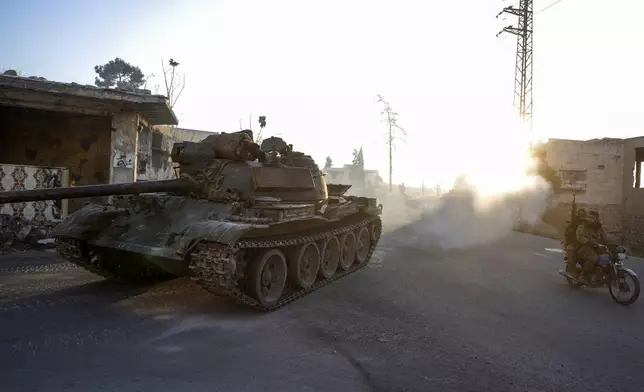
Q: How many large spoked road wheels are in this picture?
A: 5